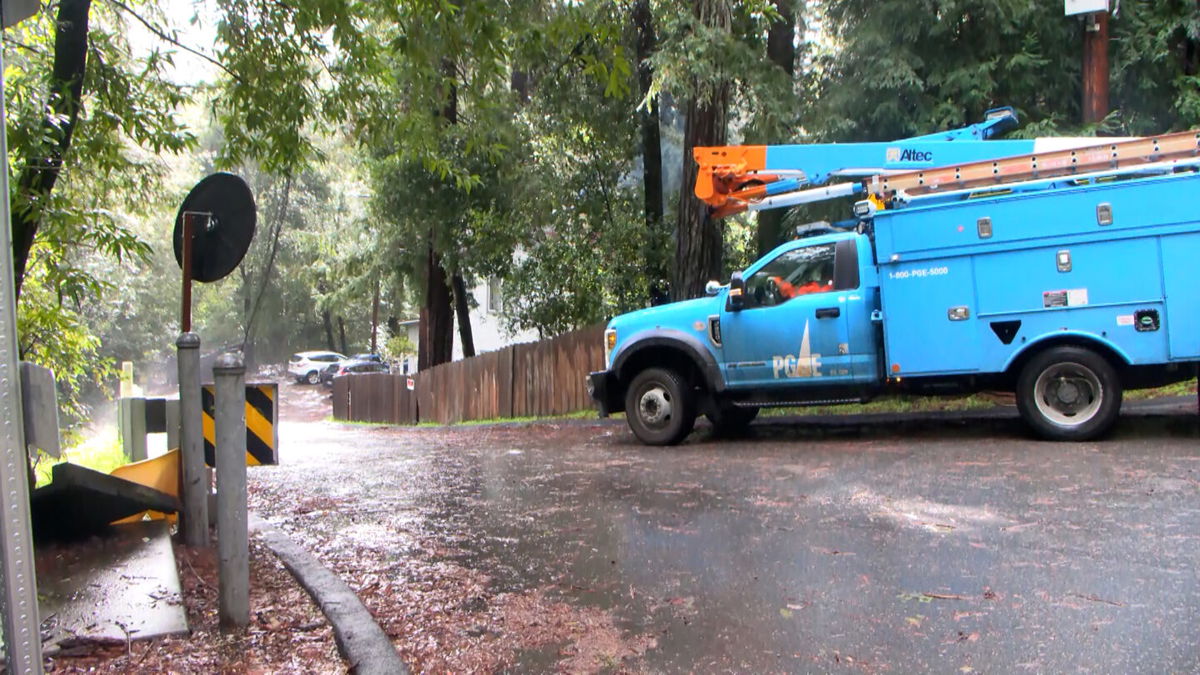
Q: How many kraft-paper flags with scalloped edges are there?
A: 0